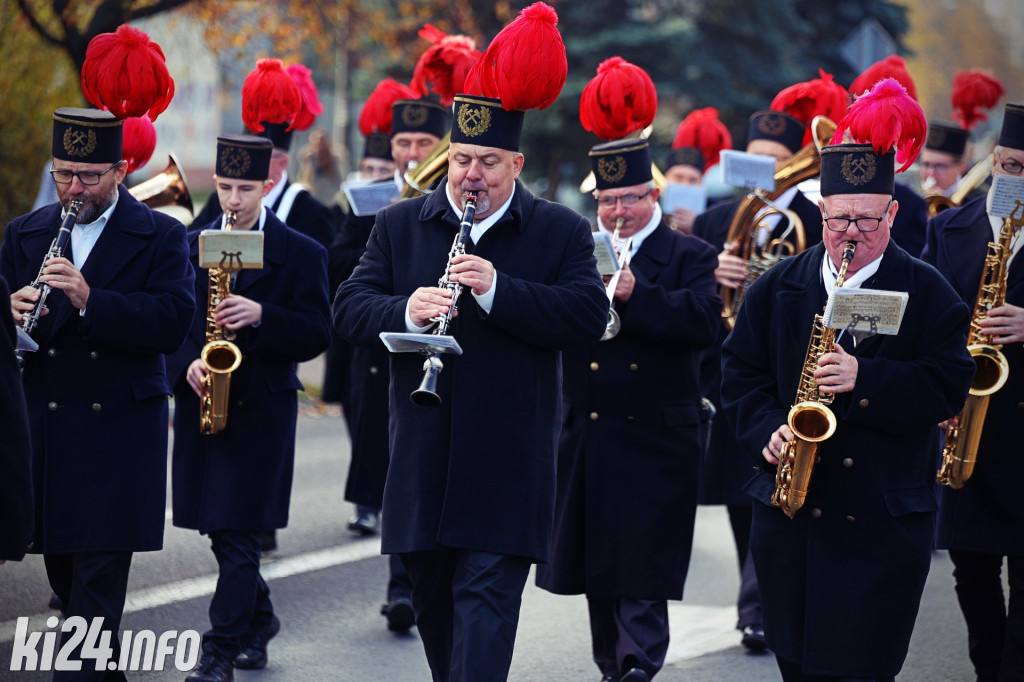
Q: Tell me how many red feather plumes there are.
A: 13